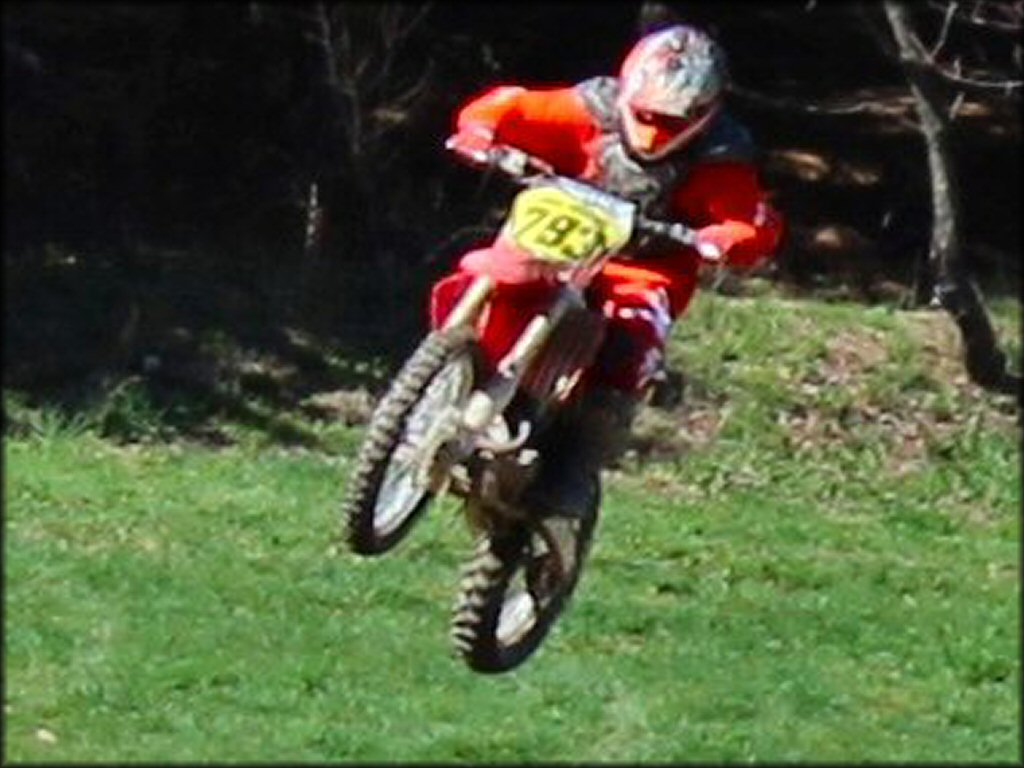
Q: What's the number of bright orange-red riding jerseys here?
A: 1